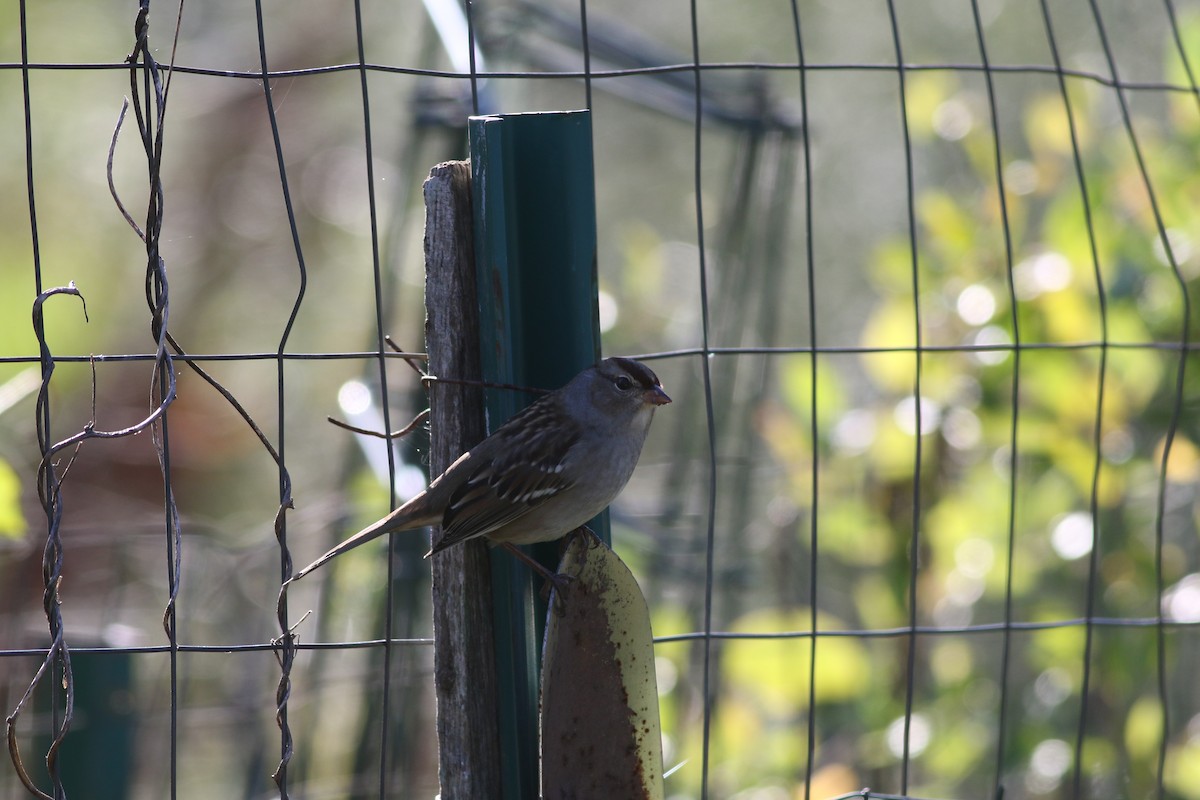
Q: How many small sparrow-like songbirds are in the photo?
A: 1